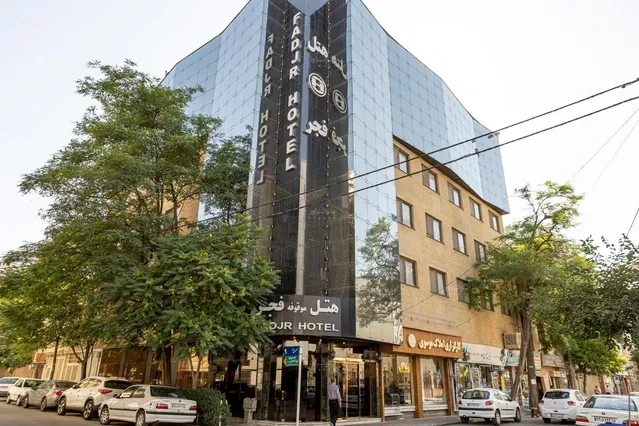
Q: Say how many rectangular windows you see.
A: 14